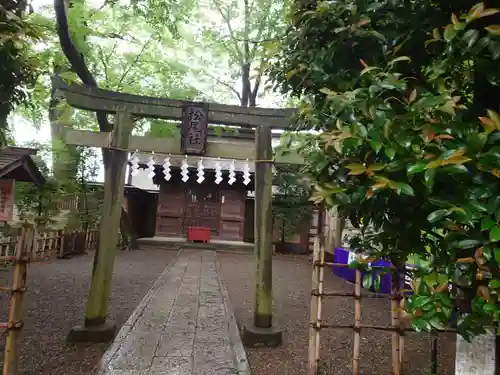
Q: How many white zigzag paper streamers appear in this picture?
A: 8